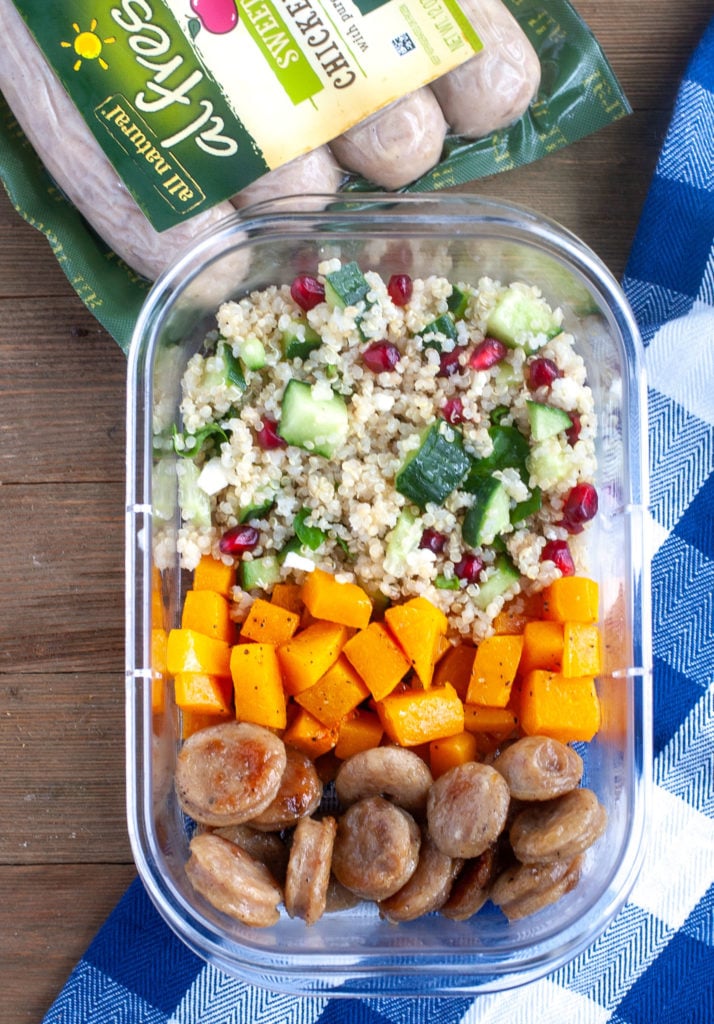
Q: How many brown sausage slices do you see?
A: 14